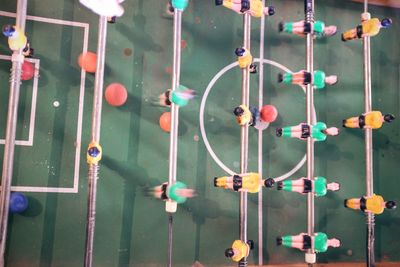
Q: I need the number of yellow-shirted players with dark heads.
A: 10